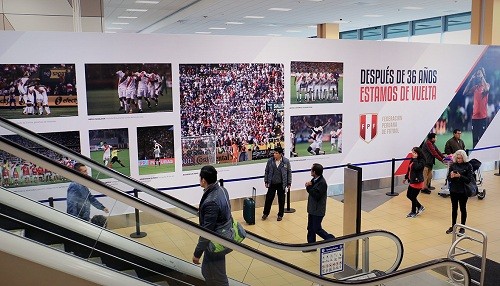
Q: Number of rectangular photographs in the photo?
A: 8